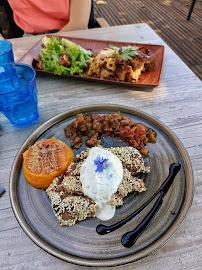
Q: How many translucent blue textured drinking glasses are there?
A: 2